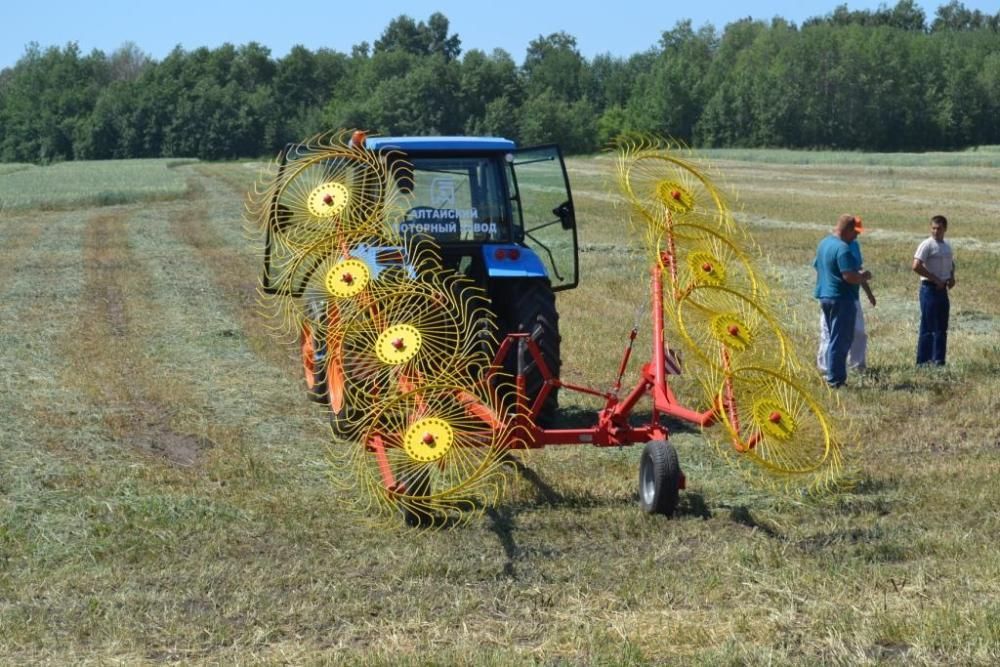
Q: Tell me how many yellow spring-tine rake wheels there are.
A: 8